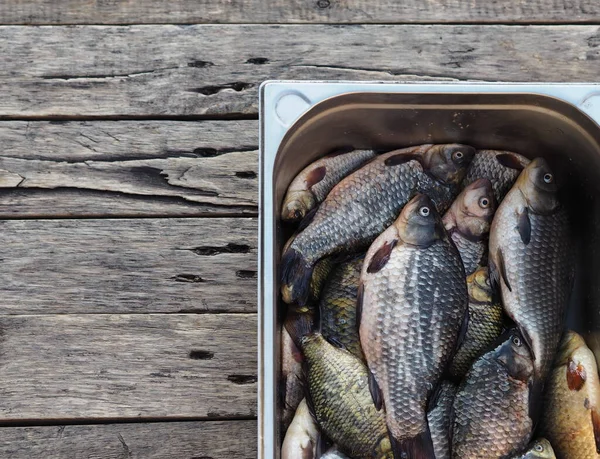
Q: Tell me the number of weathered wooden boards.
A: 6